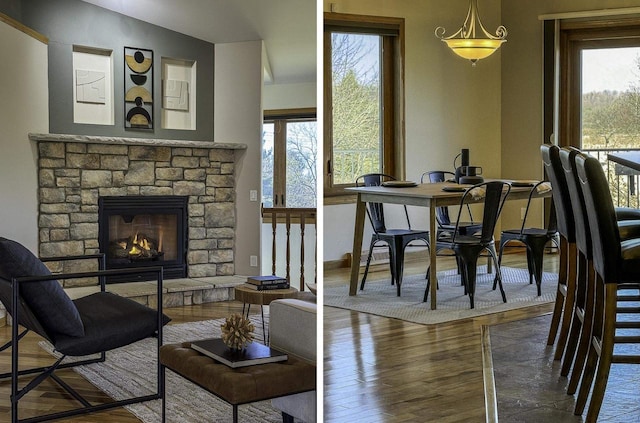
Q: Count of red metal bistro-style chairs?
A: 0